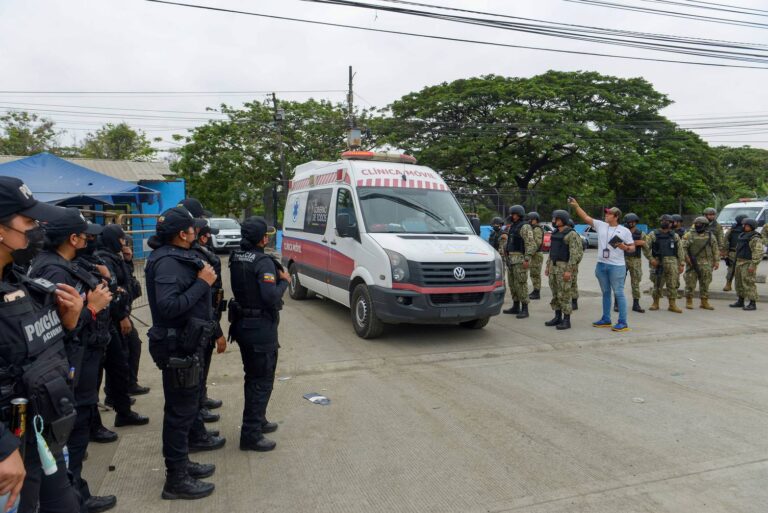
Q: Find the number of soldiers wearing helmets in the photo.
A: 12